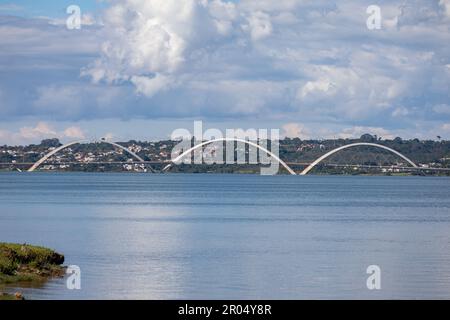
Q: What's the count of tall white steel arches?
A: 3